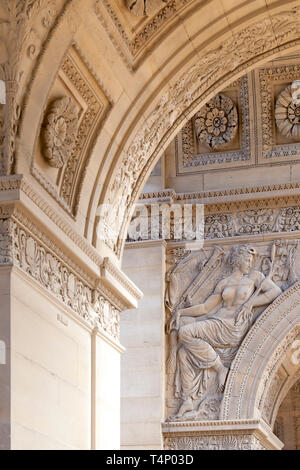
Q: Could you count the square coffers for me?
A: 4